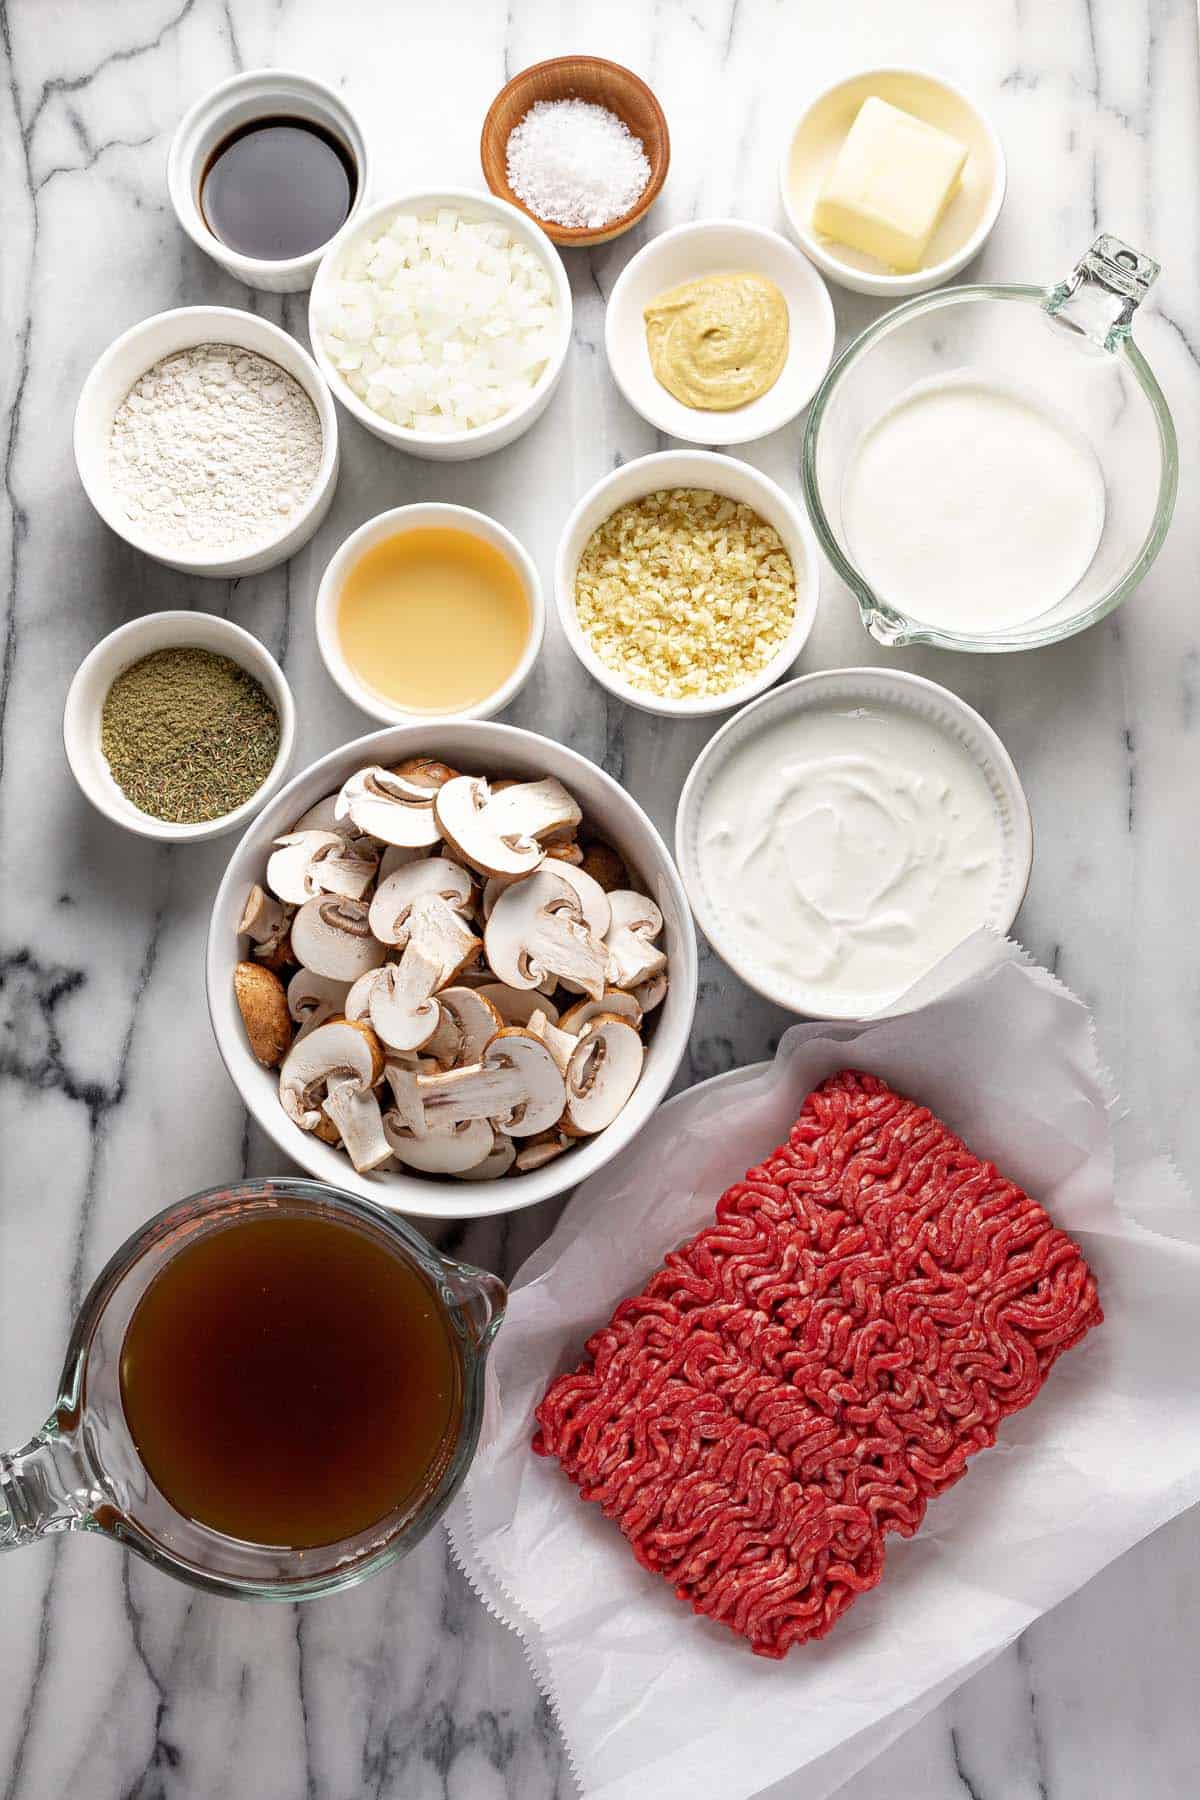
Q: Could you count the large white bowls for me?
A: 2